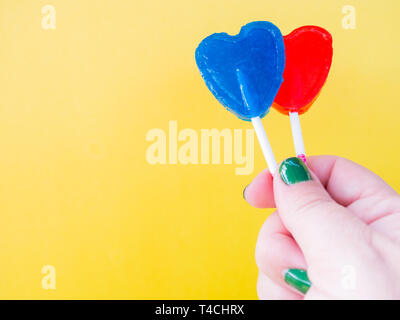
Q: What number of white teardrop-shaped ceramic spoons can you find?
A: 0